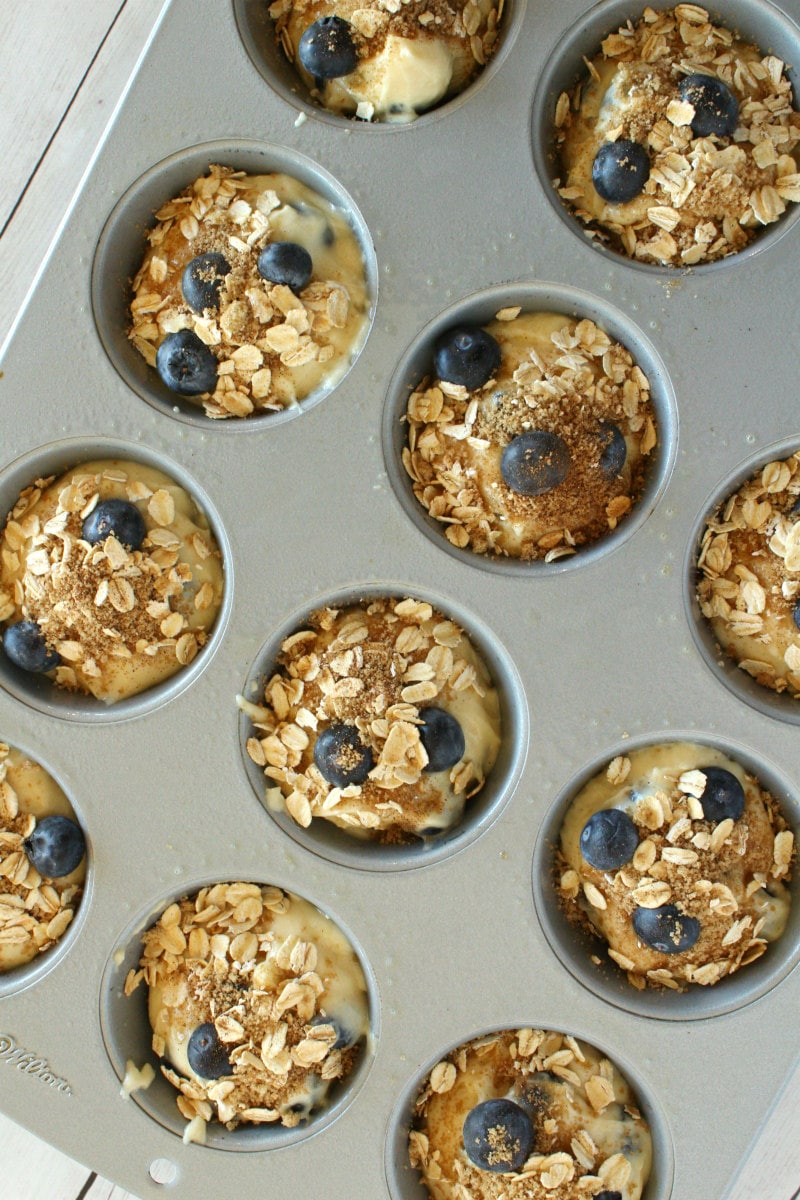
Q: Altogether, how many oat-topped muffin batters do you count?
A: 11